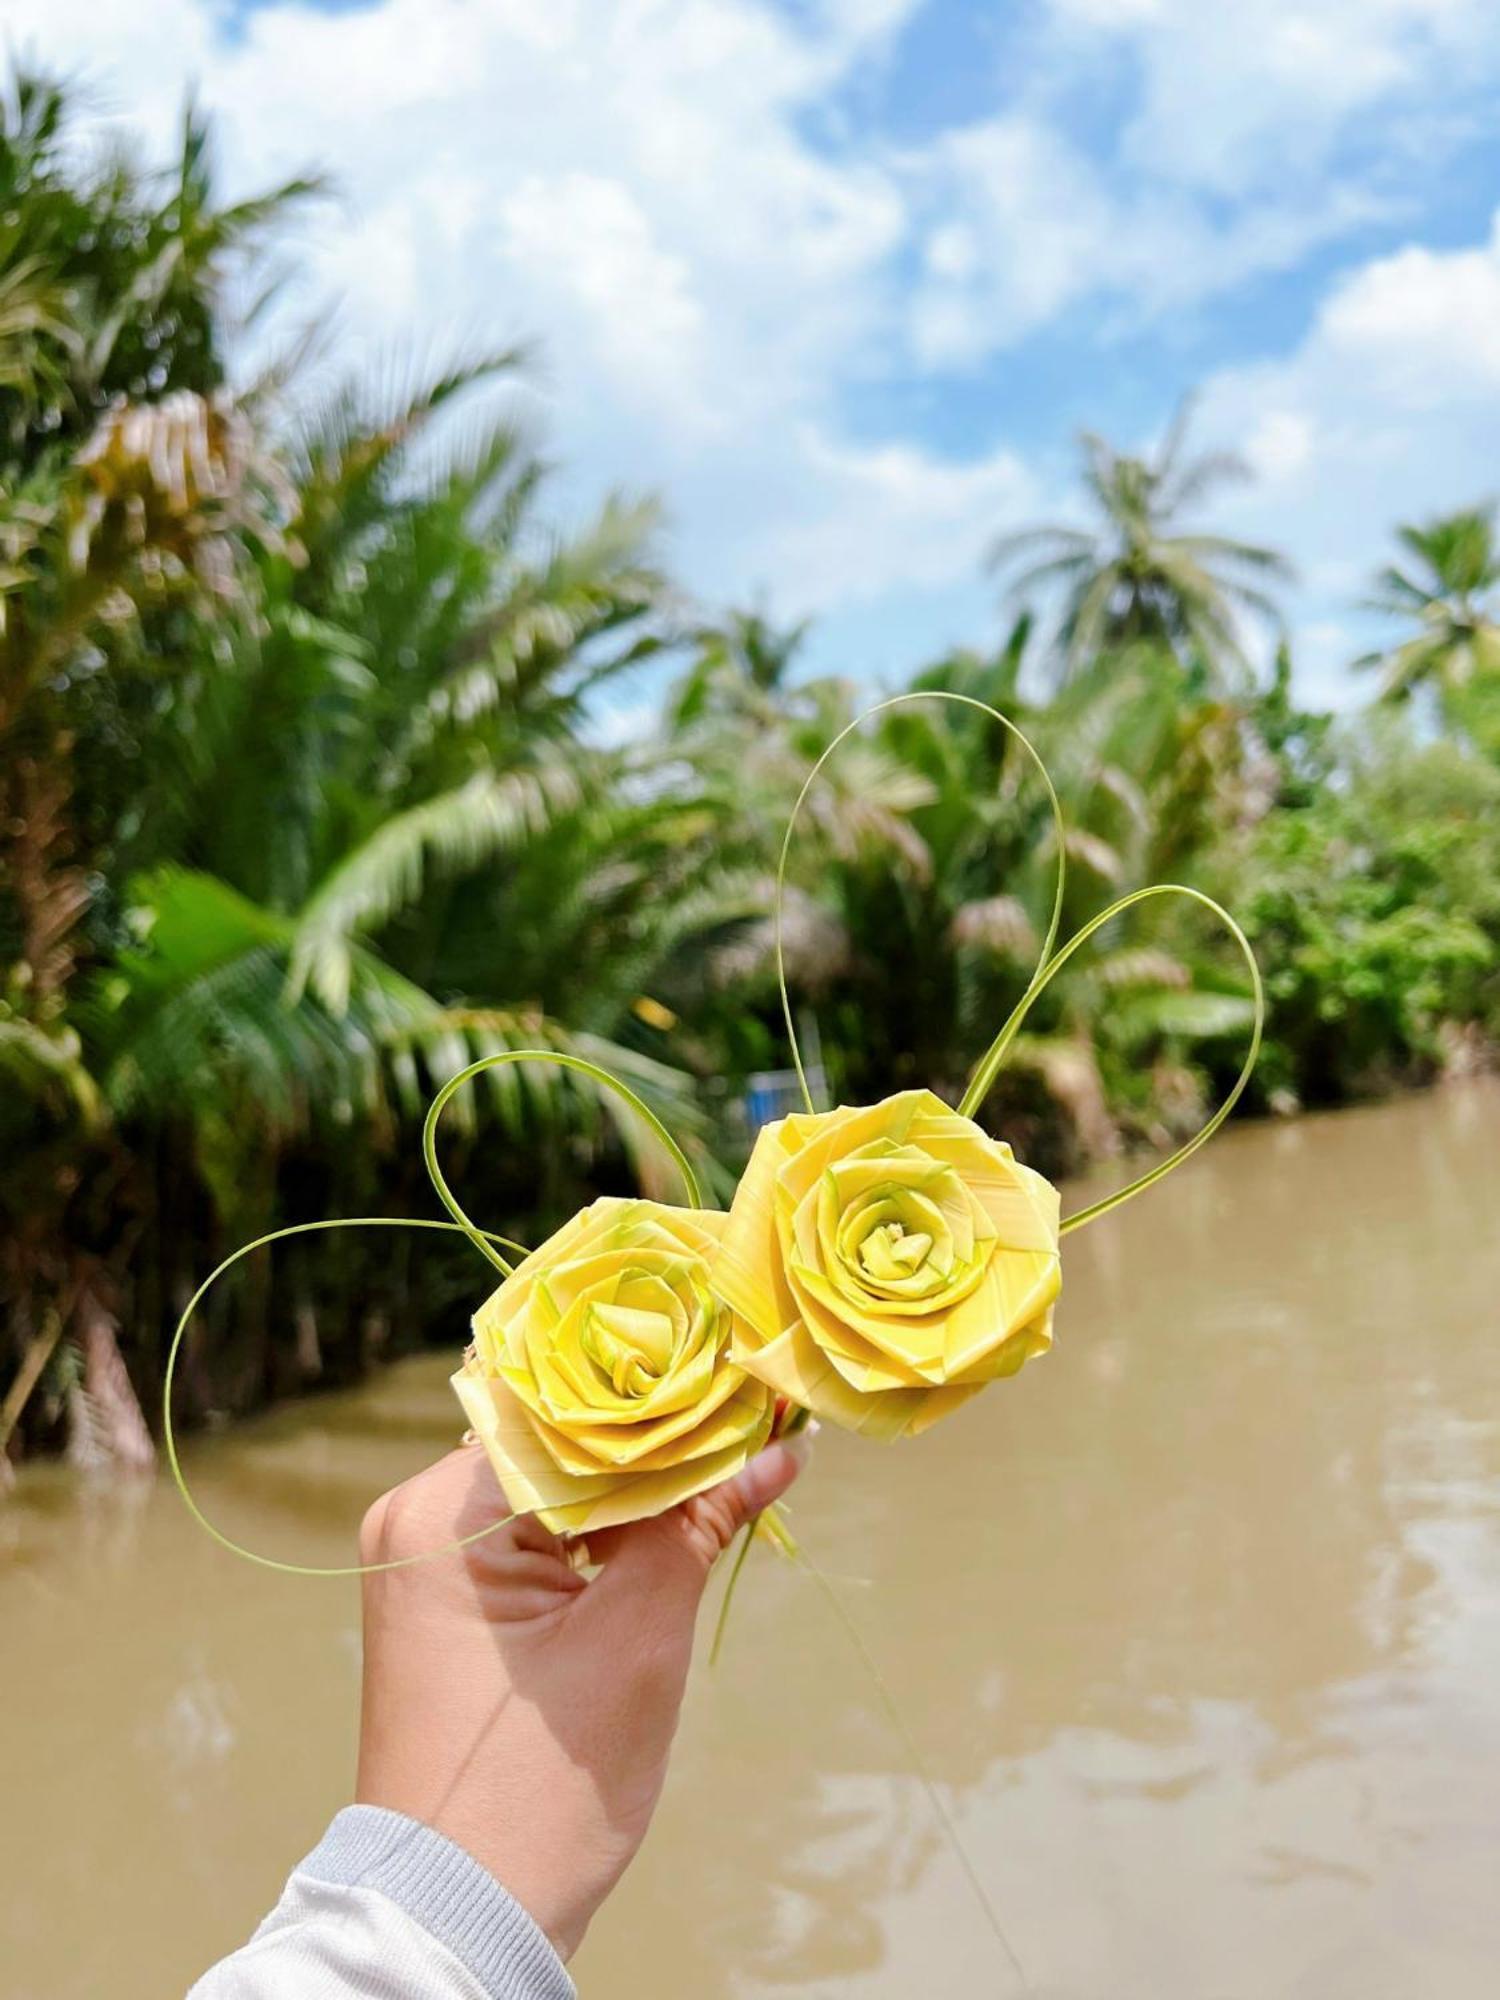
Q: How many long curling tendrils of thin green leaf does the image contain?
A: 4